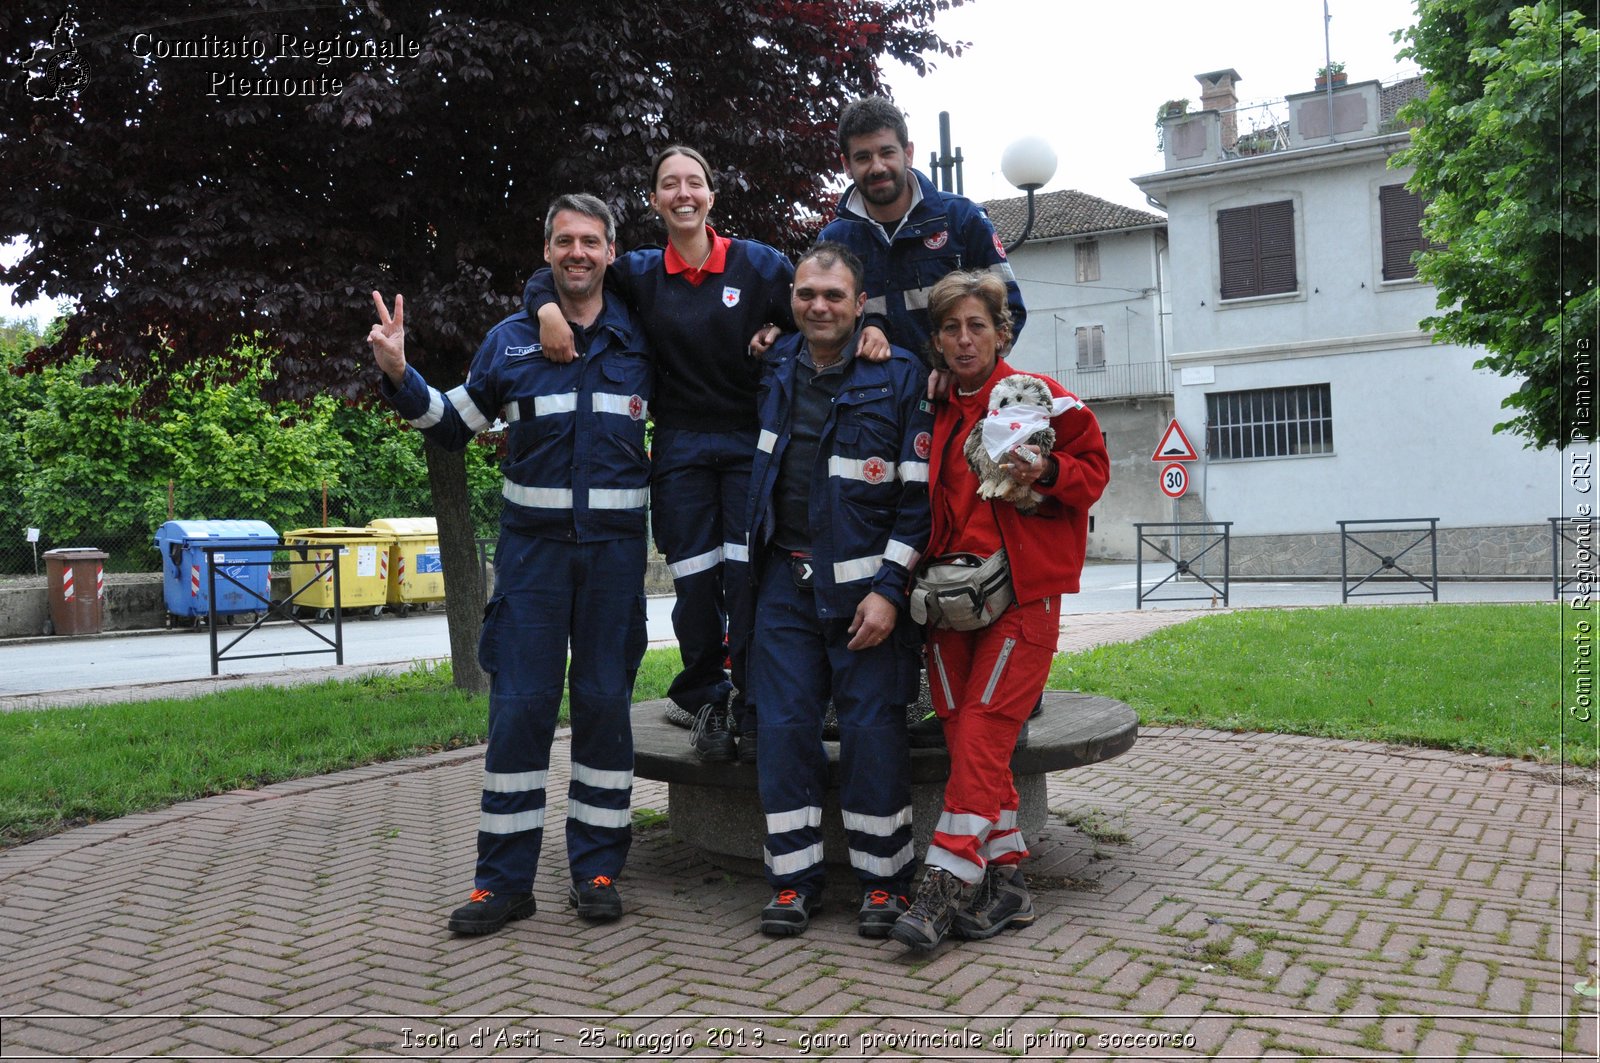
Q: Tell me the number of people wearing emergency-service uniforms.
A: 5